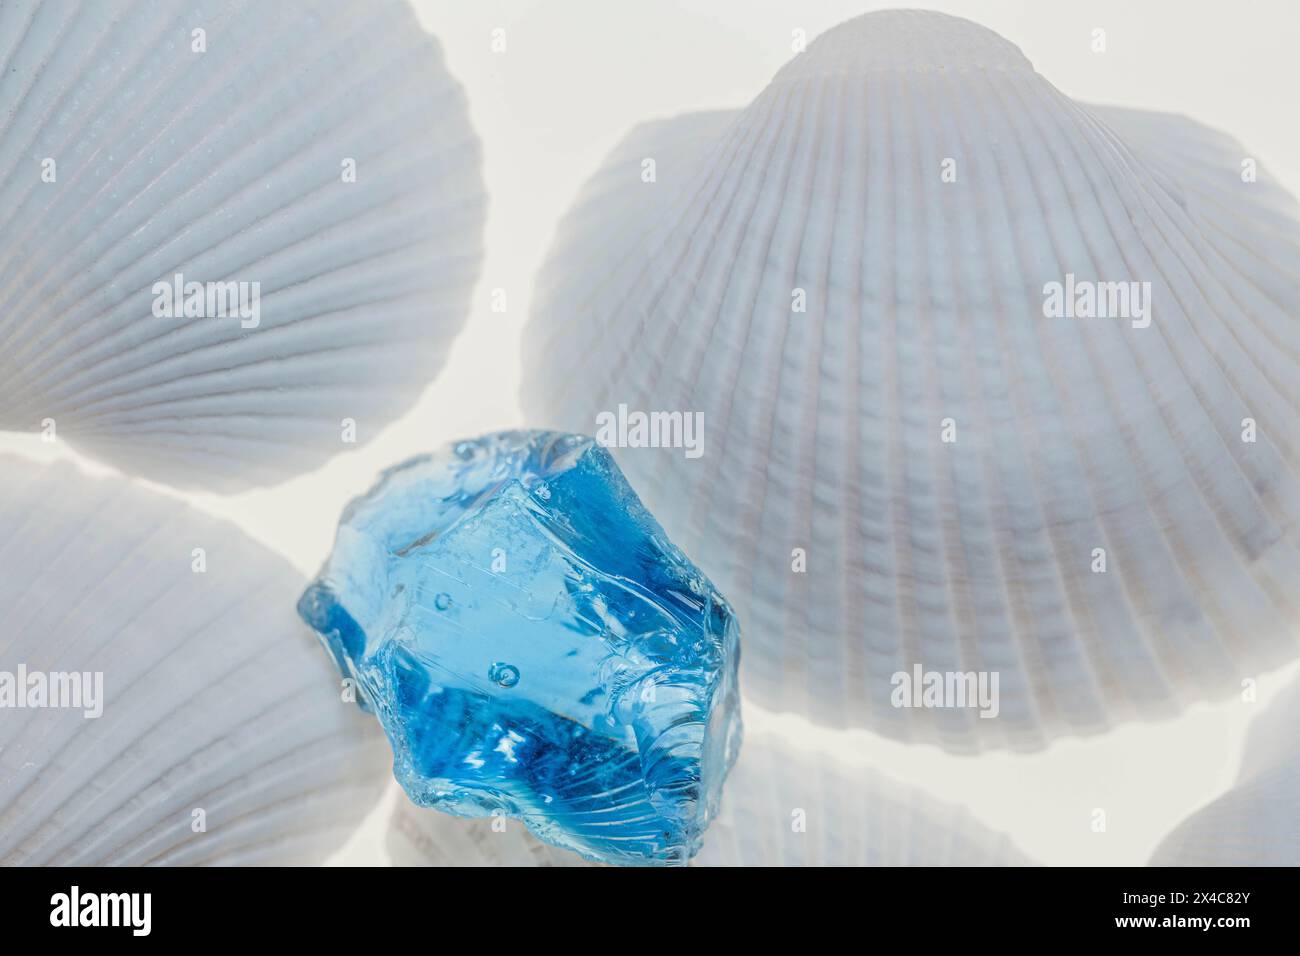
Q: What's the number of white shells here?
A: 5